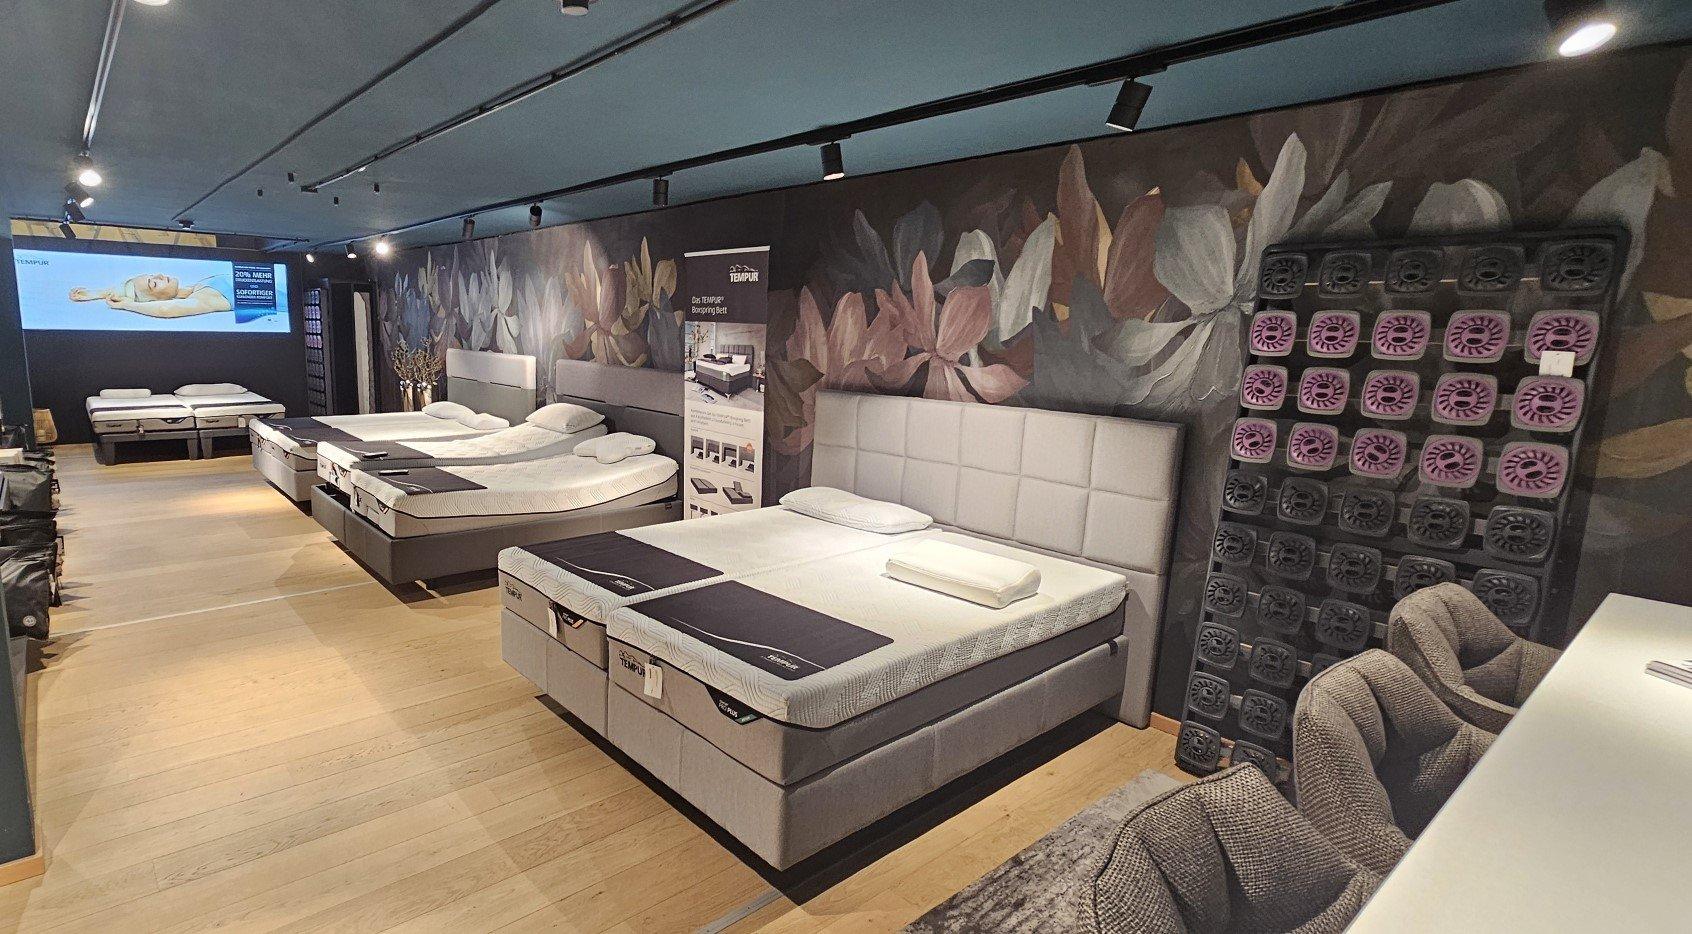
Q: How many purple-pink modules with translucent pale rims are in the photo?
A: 15